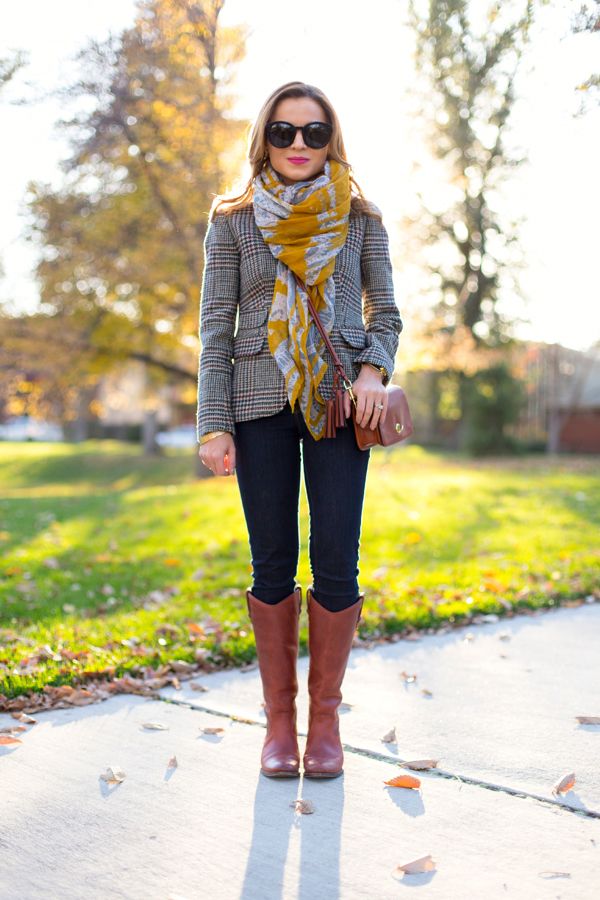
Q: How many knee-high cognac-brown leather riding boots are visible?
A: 2